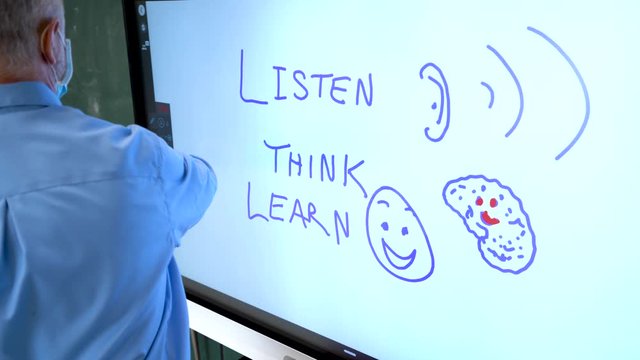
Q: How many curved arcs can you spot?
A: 3